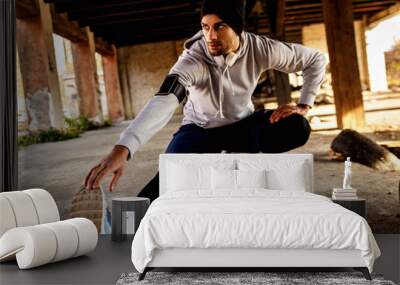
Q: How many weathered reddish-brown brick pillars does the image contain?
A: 3